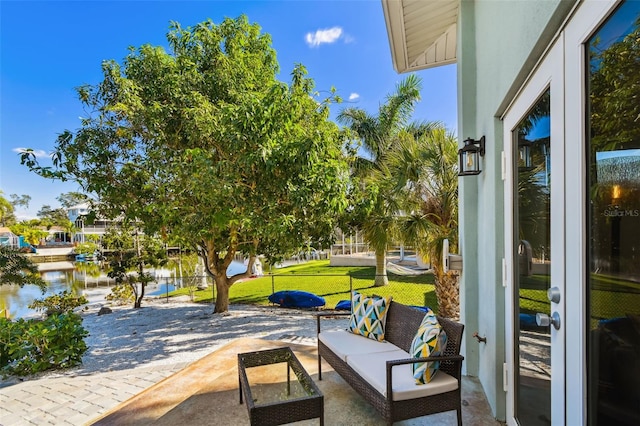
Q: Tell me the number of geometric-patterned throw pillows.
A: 2